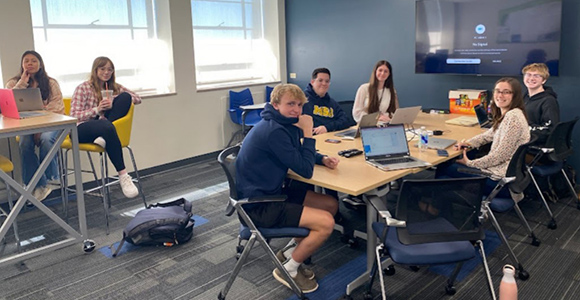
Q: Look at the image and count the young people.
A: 7